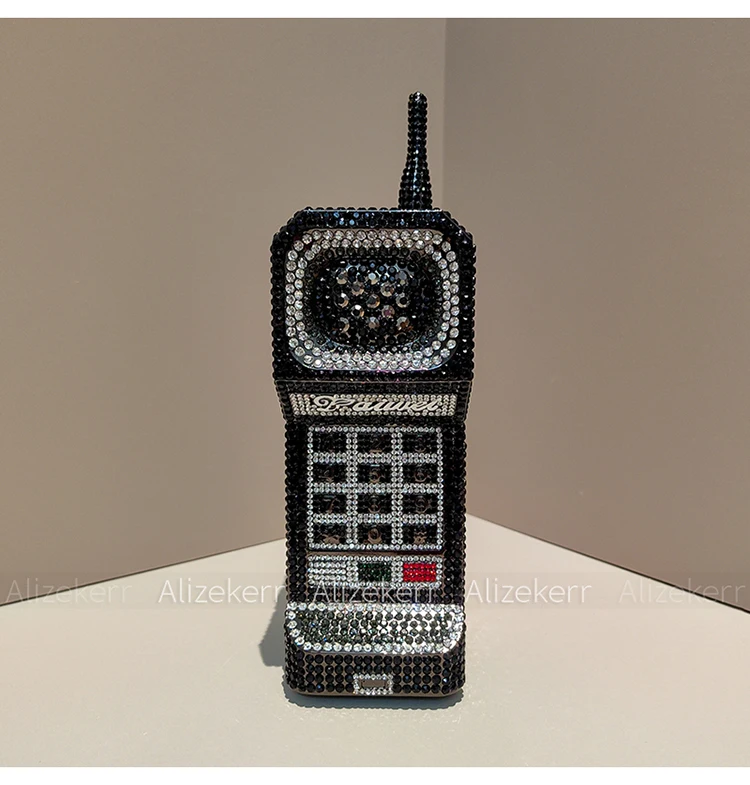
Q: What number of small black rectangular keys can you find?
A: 12